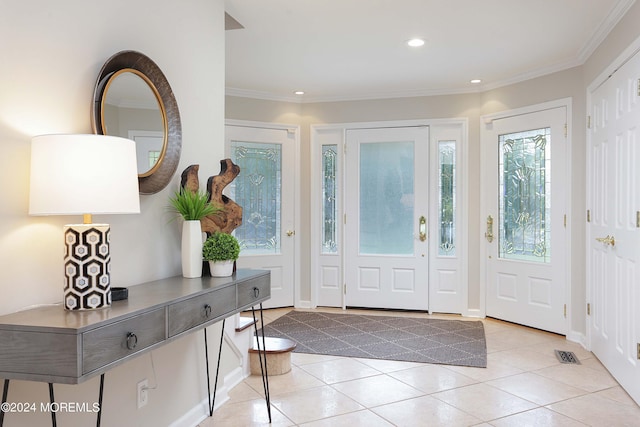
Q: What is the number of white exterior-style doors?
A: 3